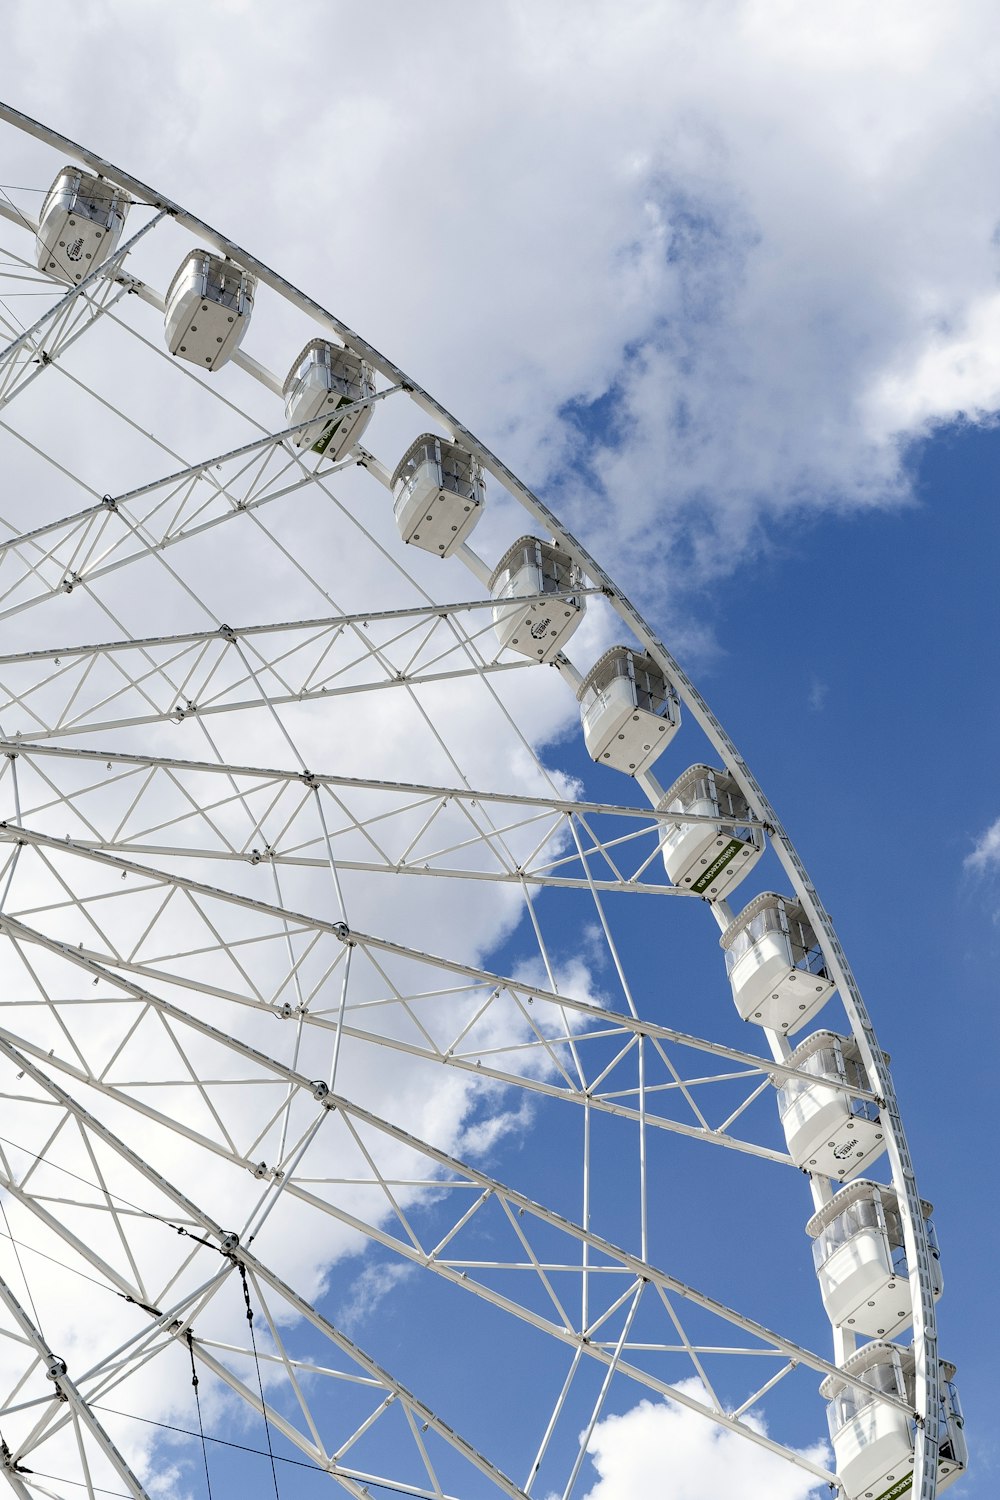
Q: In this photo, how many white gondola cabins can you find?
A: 11